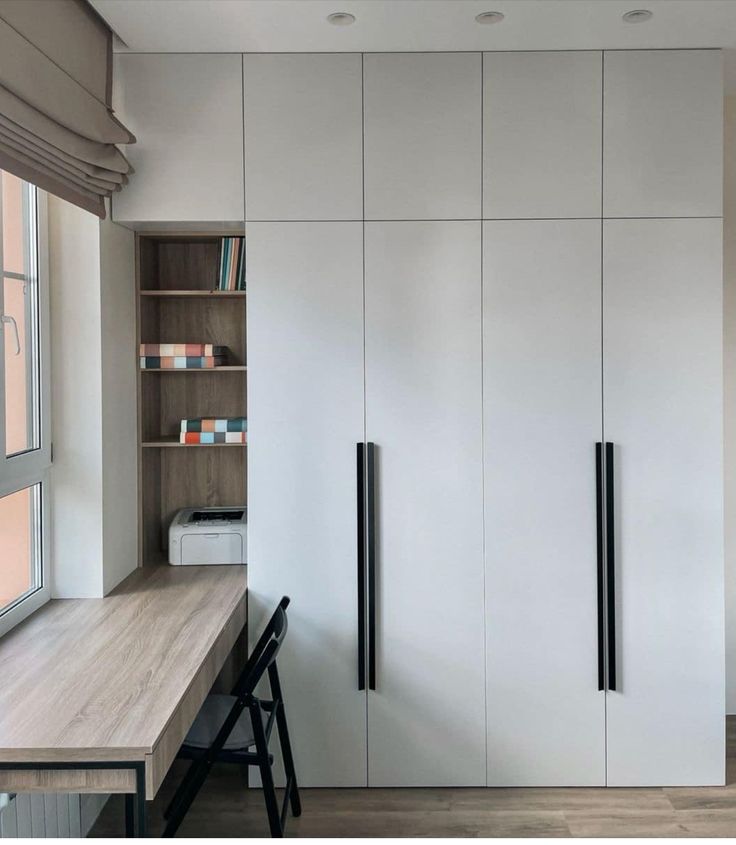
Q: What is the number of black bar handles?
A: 4